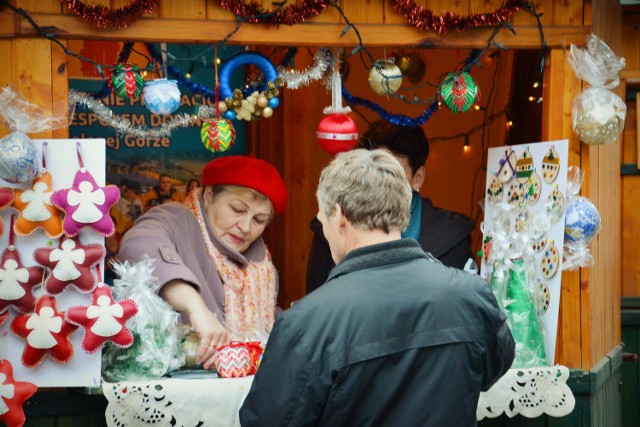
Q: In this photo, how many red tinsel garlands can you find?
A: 3